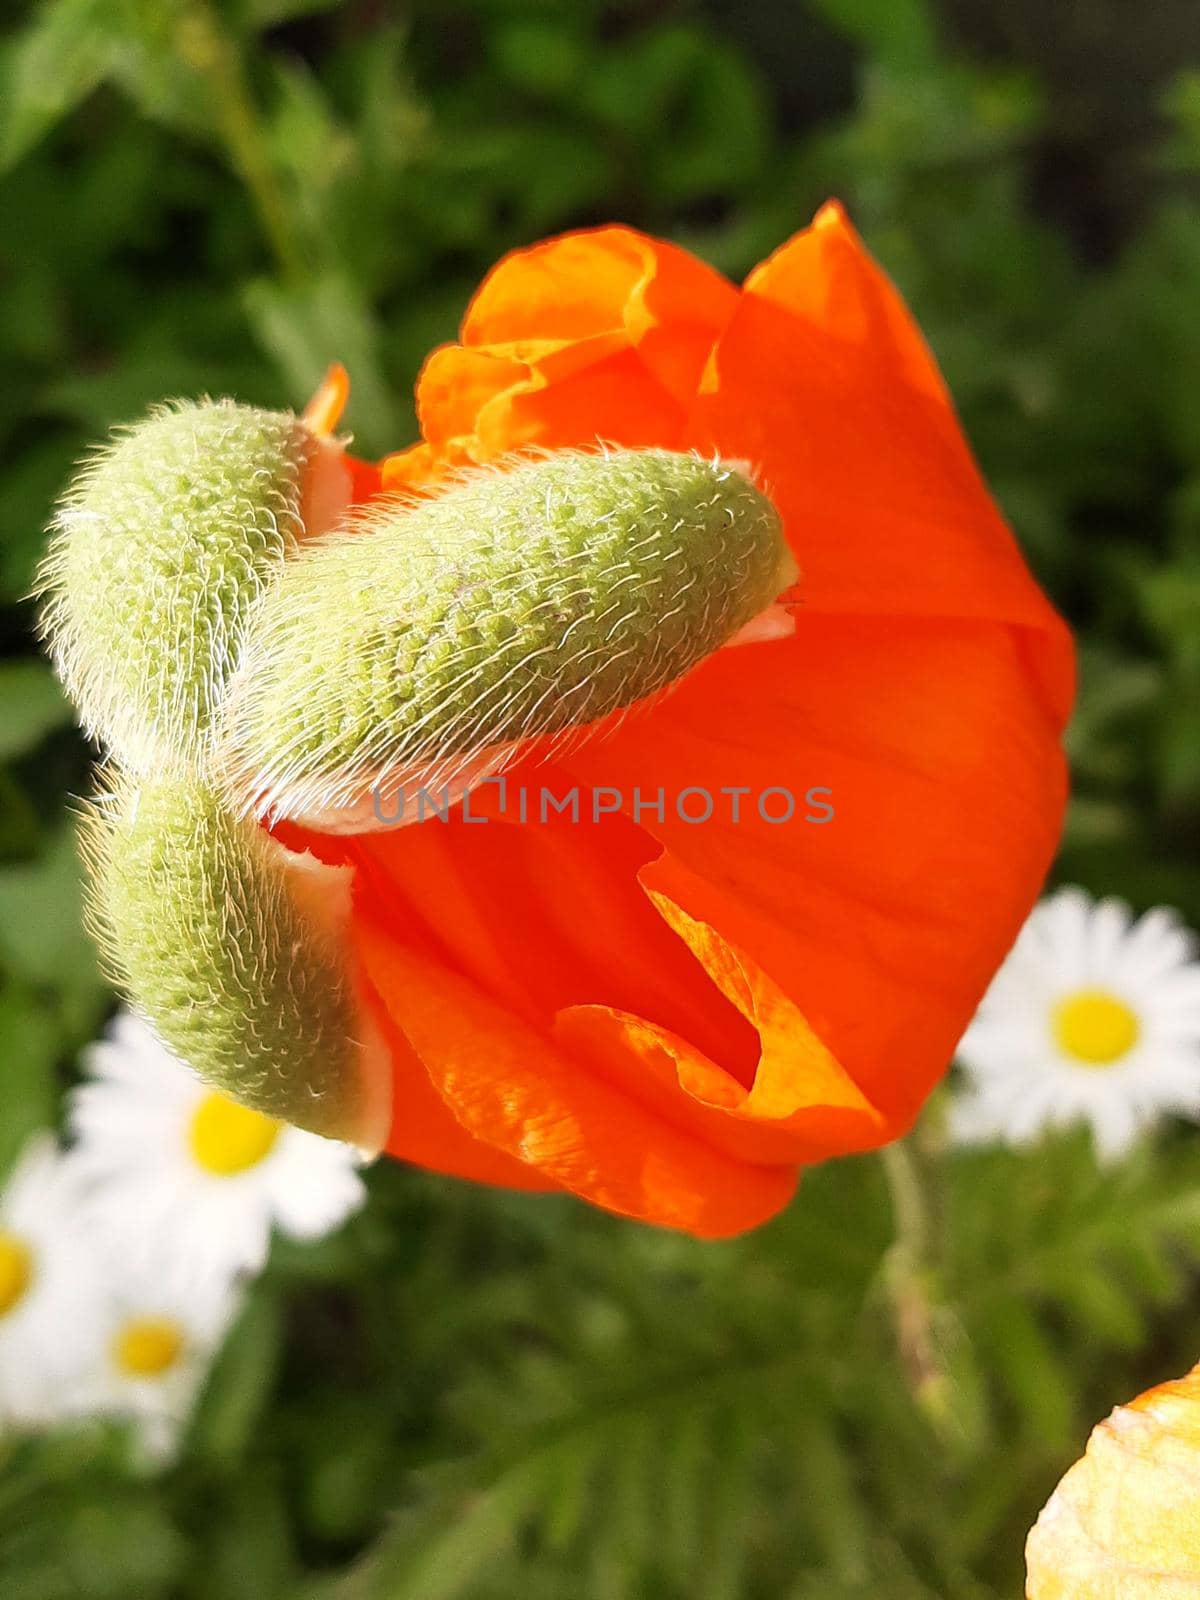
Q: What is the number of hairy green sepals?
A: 3